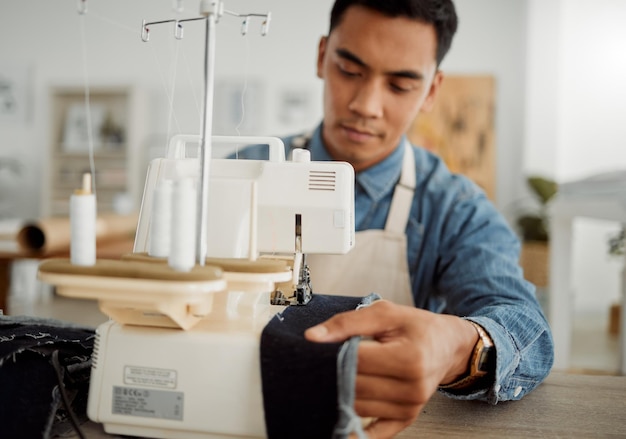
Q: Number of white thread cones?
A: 3